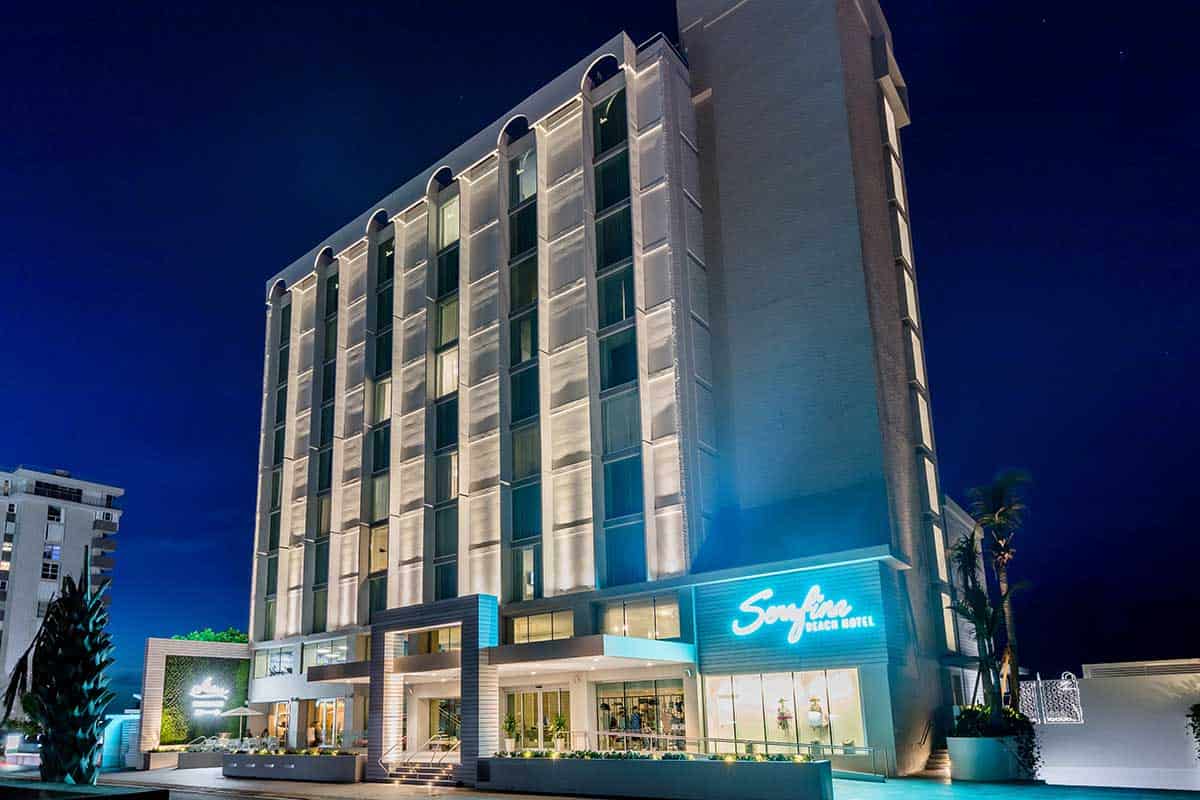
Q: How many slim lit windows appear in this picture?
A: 9